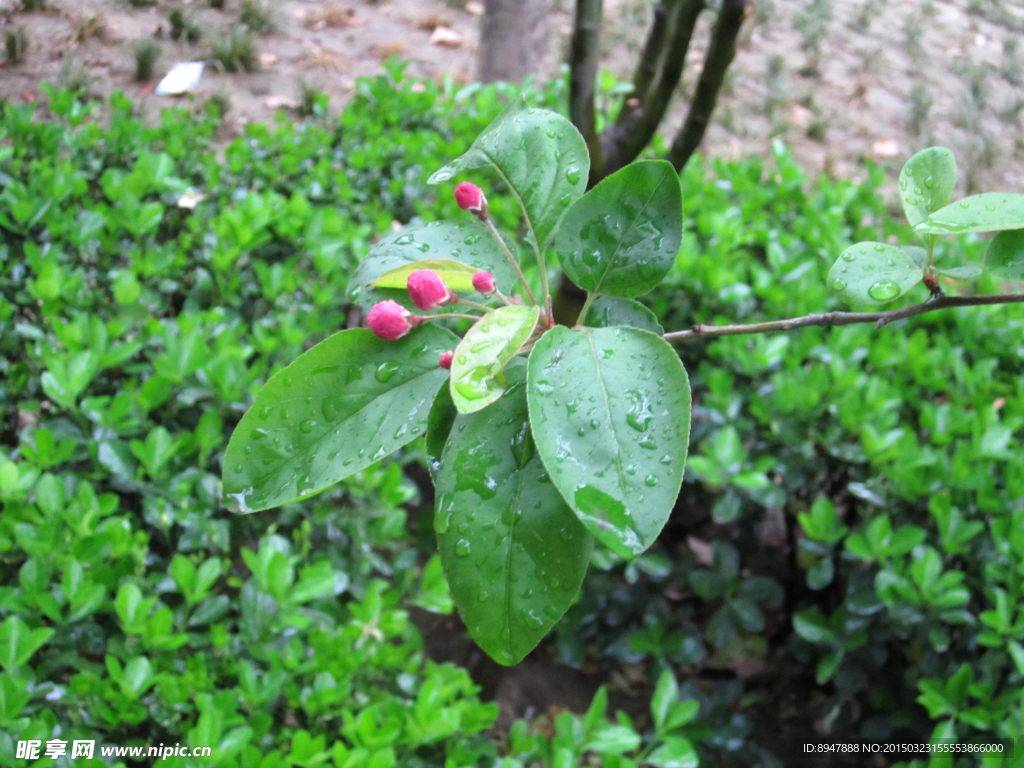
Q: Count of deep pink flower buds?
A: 5